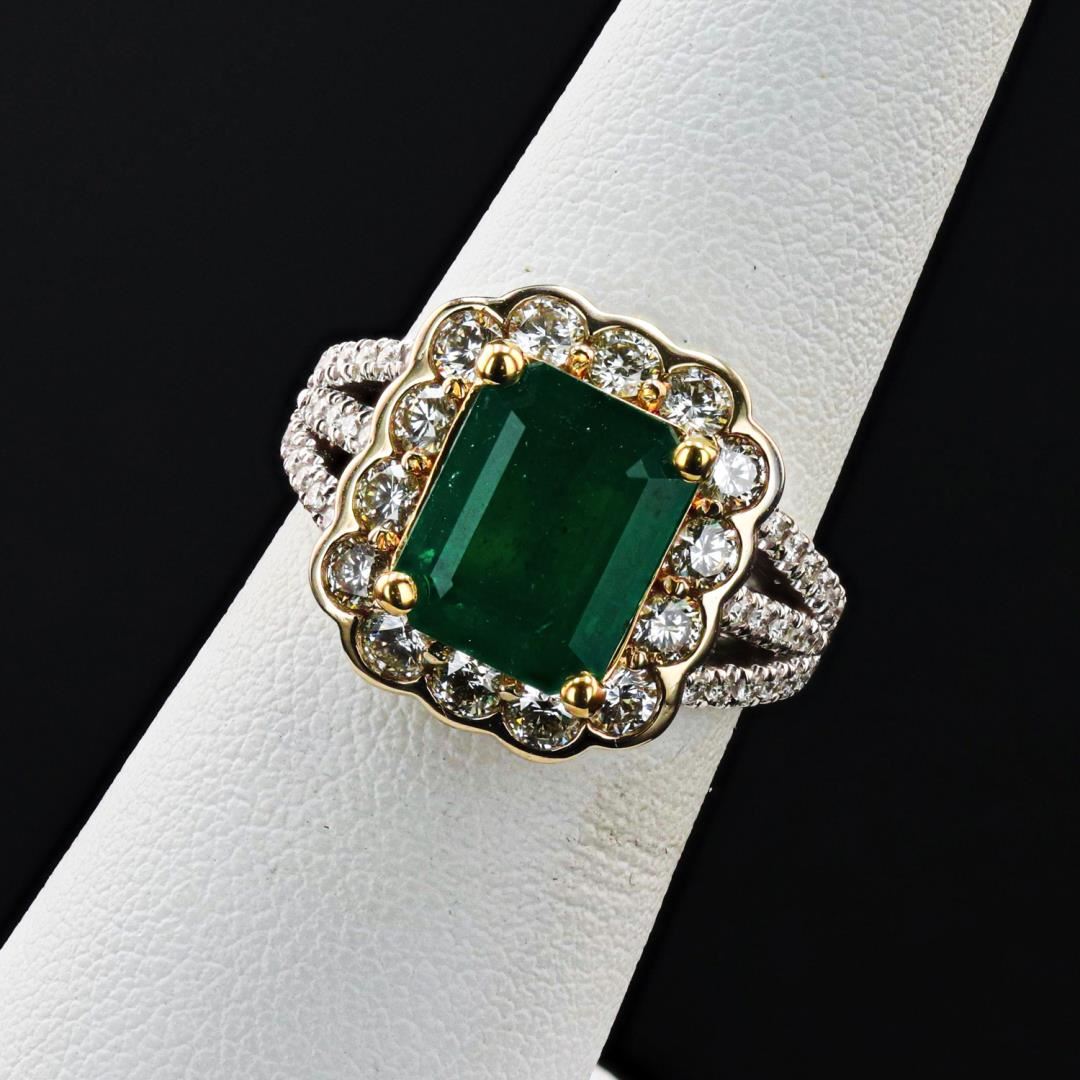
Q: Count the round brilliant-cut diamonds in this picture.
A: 14